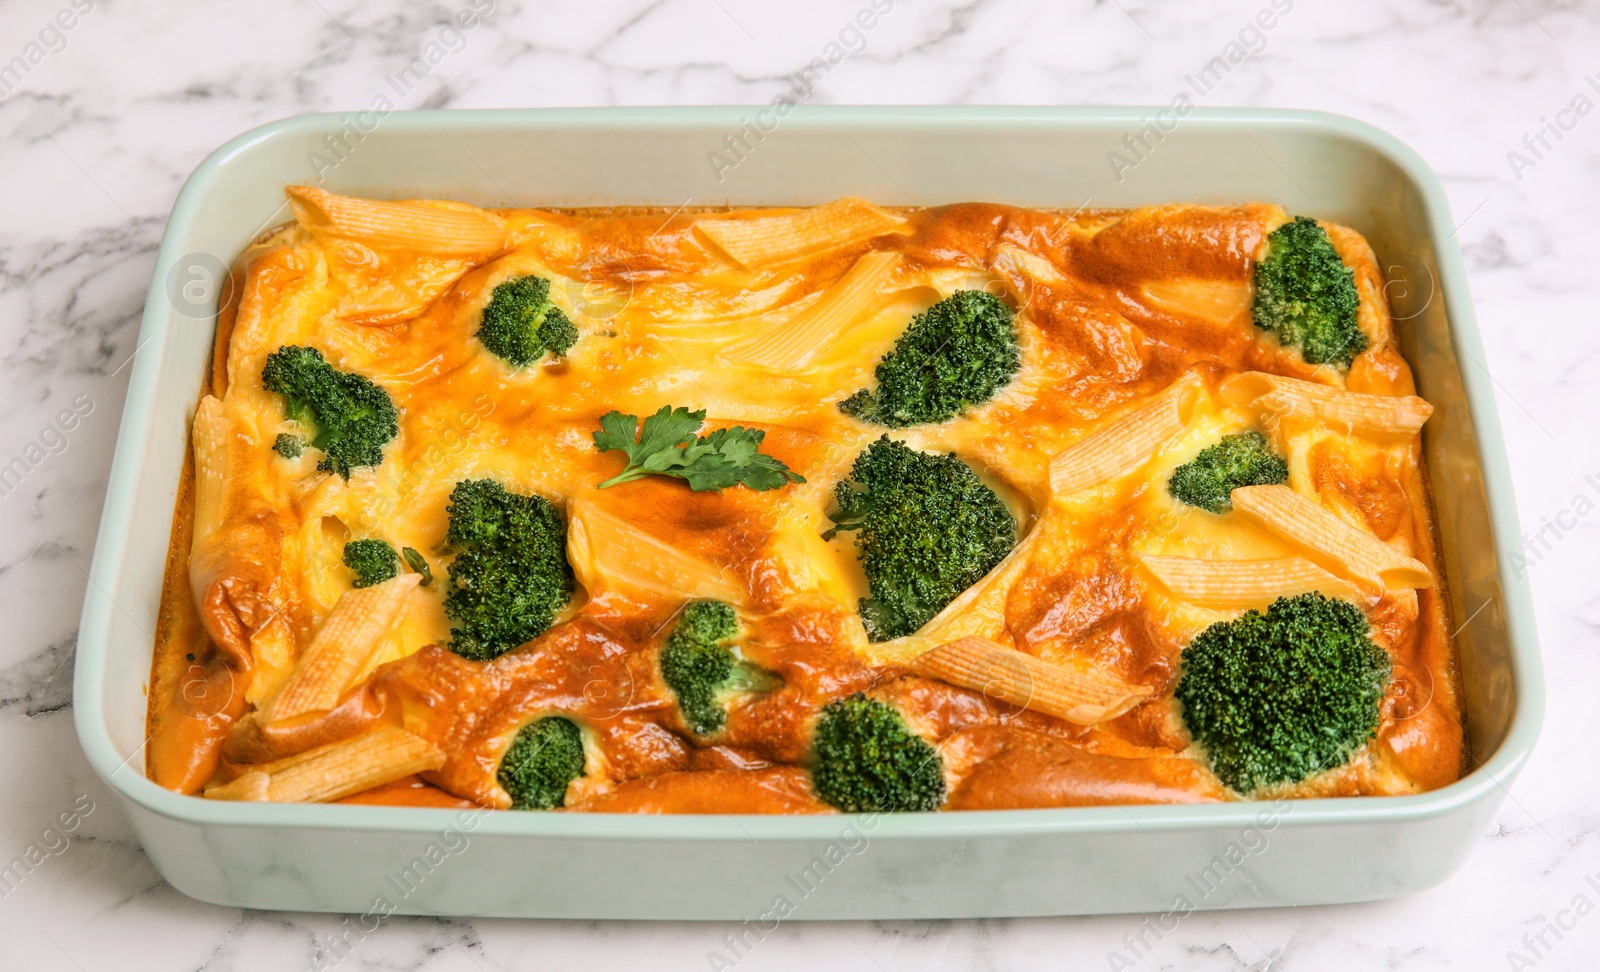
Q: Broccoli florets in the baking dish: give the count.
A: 12